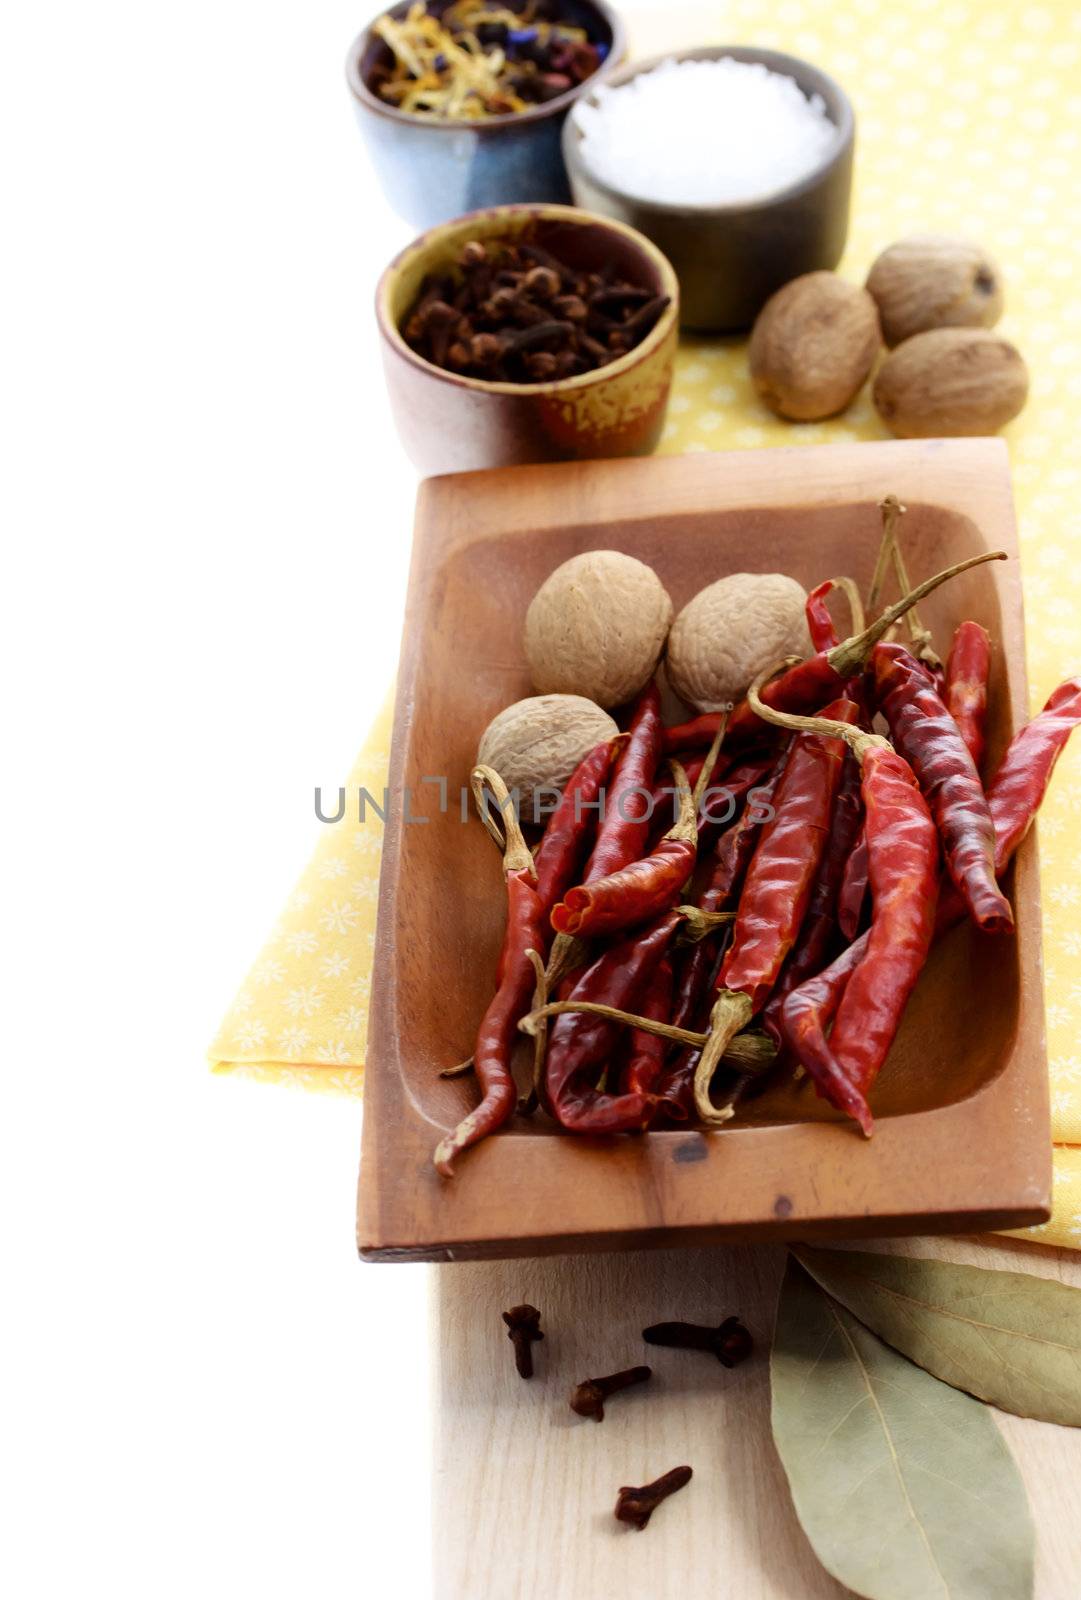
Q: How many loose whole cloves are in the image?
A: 4